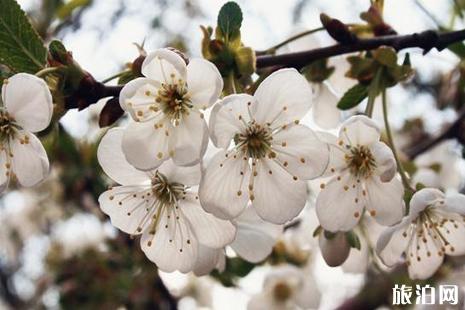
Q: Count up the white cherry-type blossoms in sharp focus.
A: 6